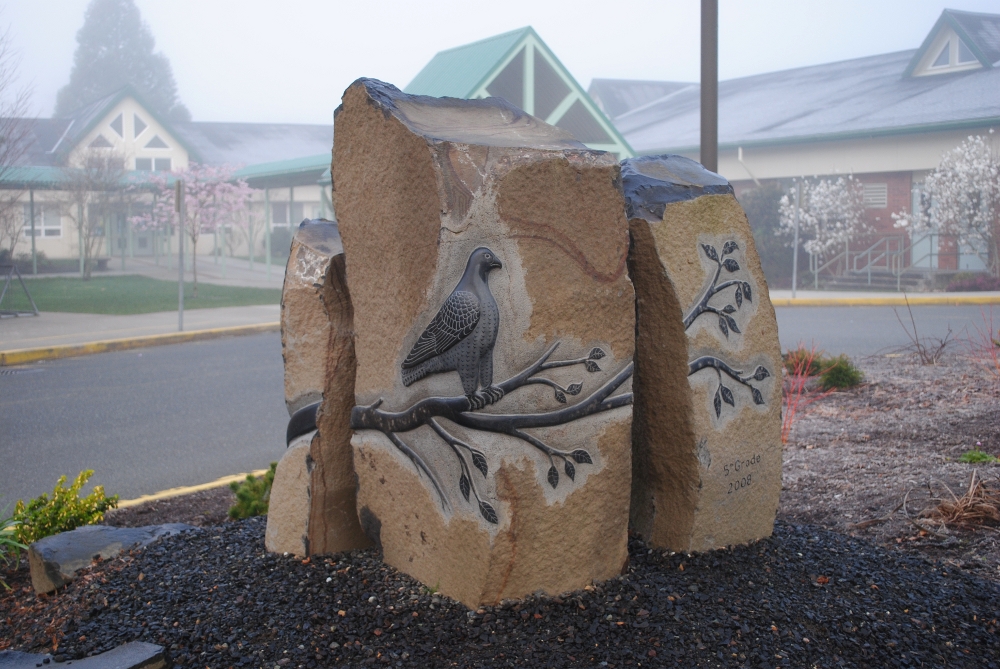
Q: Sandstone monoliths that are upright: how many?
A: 3